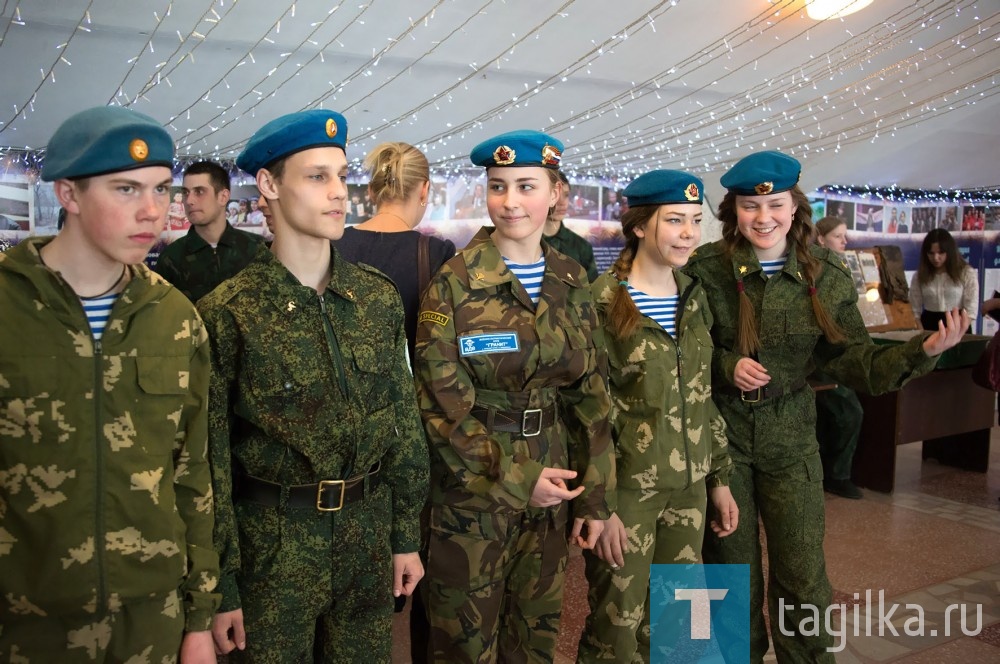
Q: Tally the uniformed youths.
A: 5